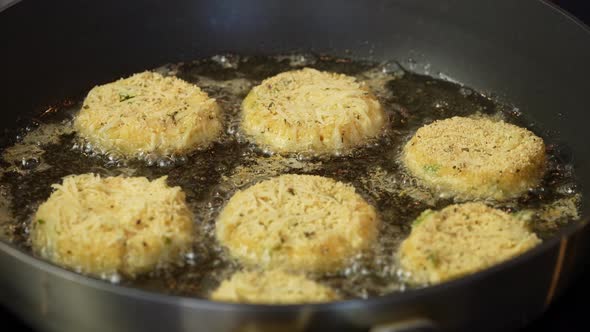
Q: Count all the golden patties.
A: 7